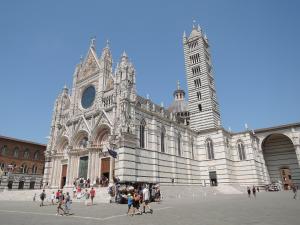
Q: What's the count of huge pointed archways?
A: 3